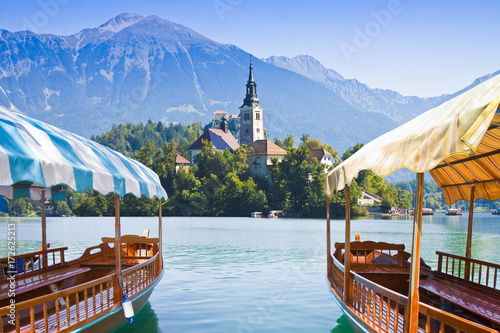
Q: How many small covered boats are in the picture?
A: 2